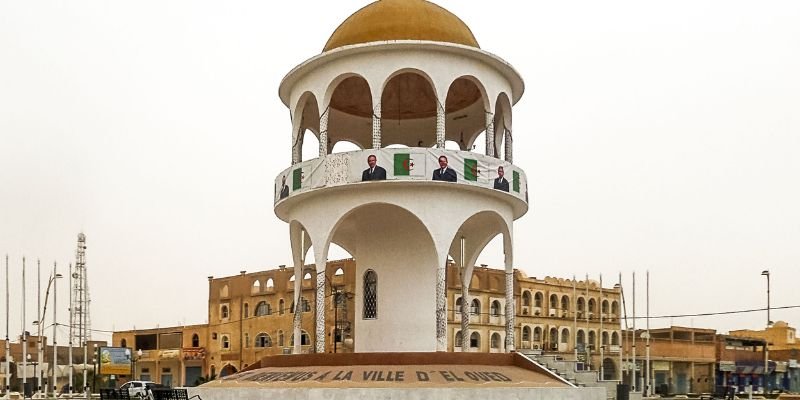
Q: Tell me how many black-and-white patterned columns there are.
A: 11